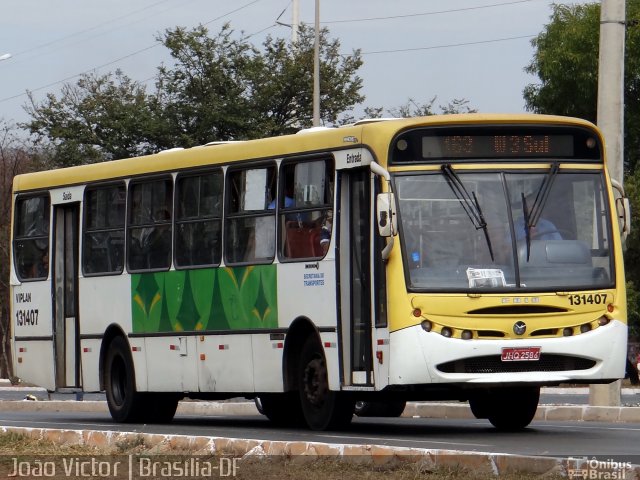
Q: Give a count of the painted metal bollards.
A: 0